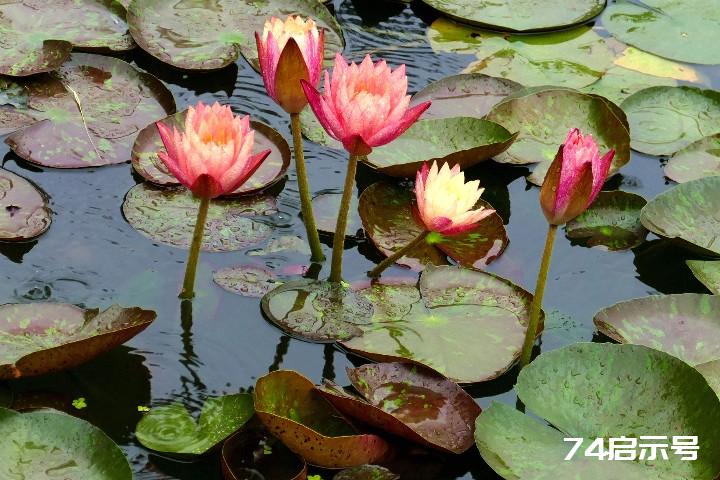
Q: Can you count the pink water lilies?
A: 5